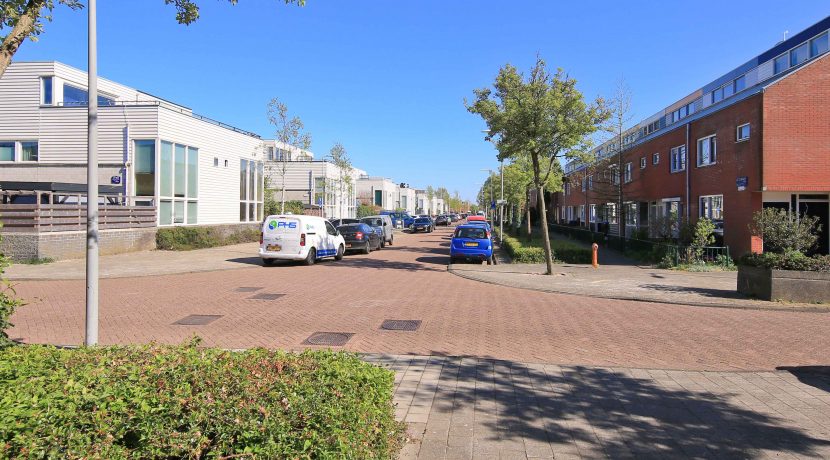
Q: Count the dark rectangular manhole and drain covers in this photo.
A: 5